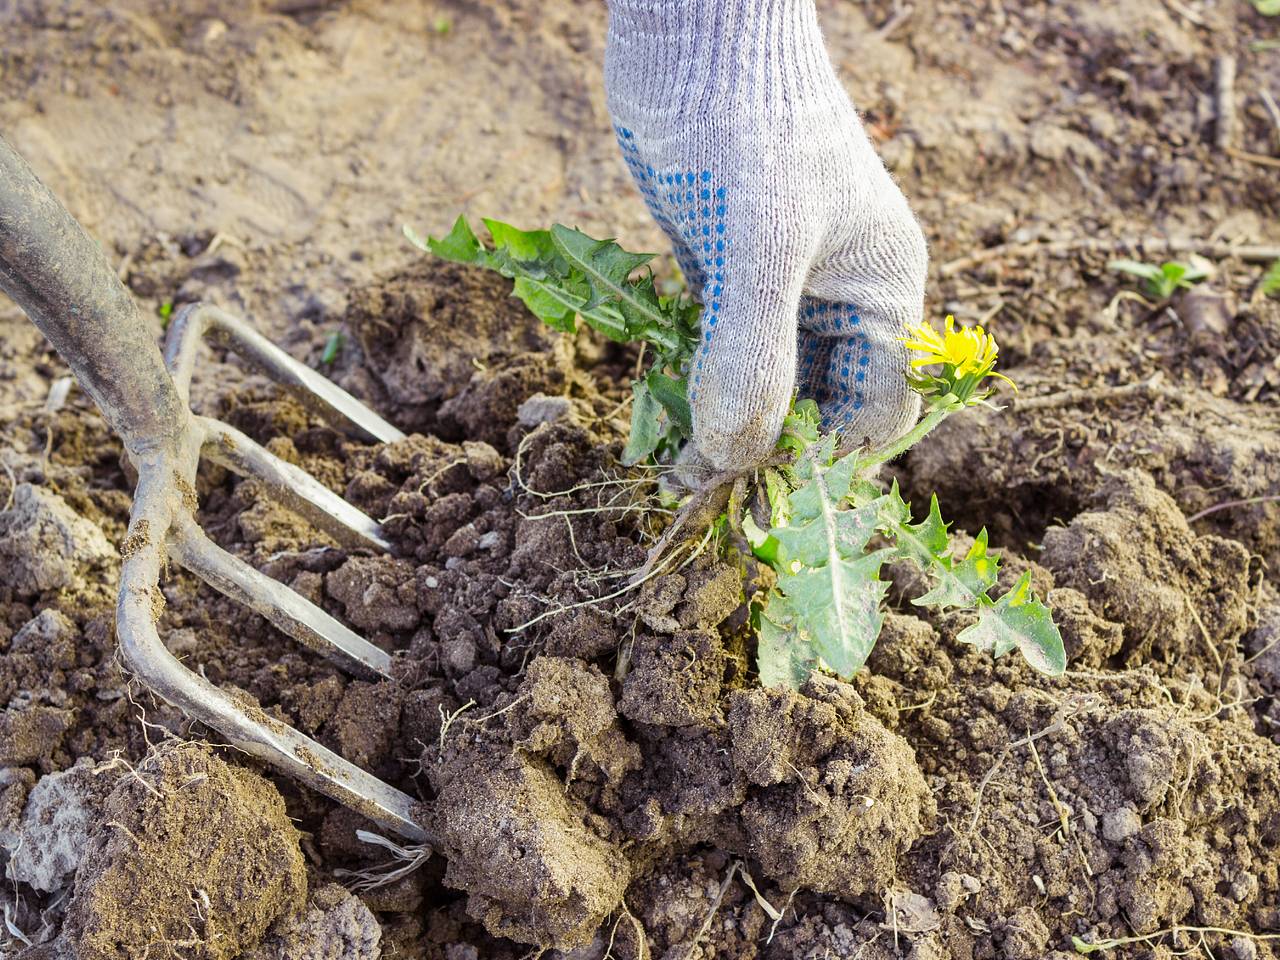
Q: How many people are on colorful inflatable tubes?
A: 0